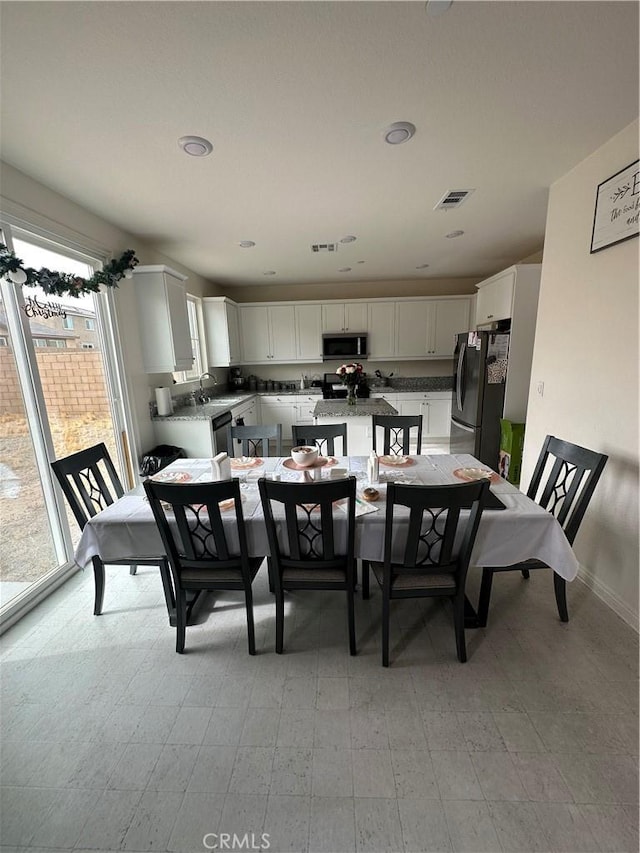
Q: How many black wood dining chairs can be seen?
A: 8